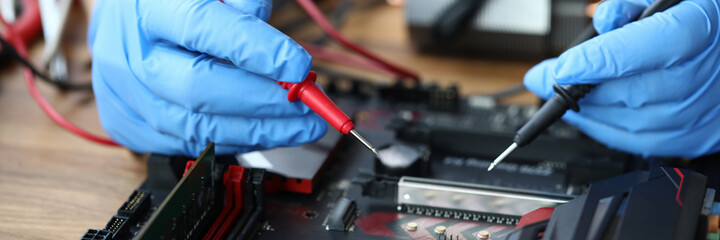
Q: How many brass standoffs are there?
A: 3